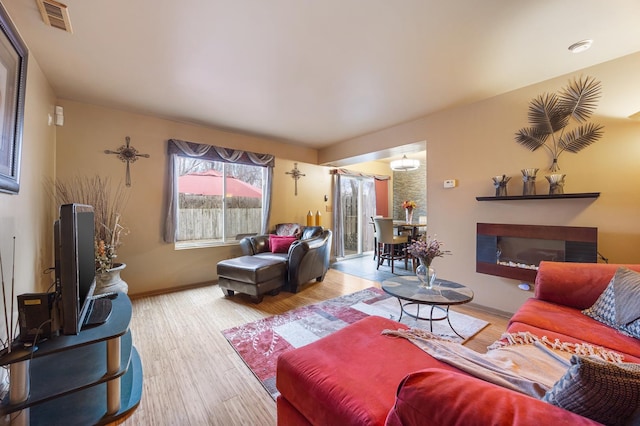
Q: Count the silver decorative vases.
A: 3